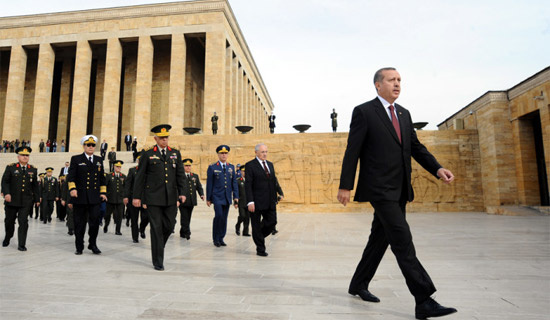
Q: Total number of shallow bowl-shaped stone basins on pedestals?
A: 4